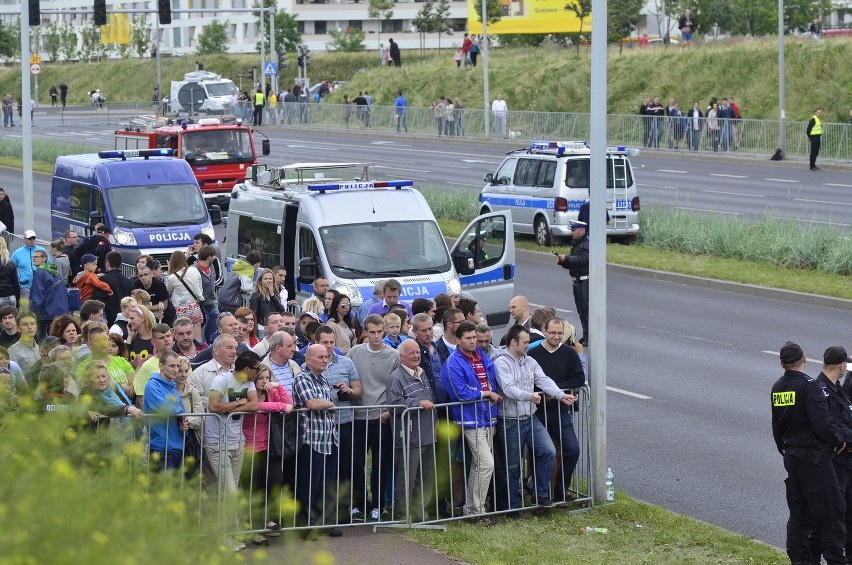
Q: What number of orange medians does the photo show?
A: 0